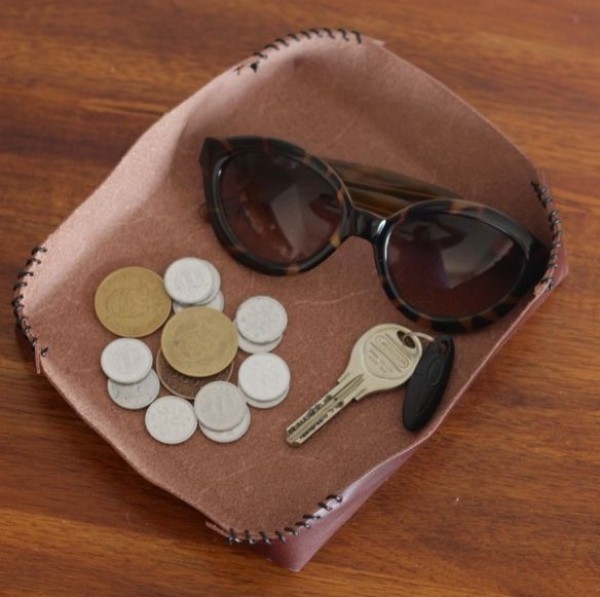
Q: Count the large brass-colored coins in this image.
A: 2